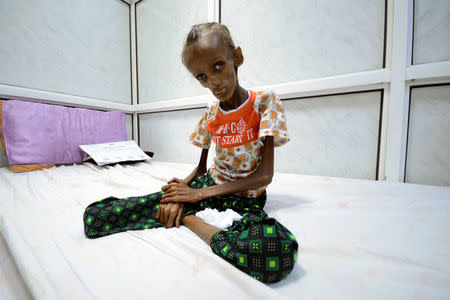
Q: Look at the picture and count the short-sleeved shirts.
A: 1